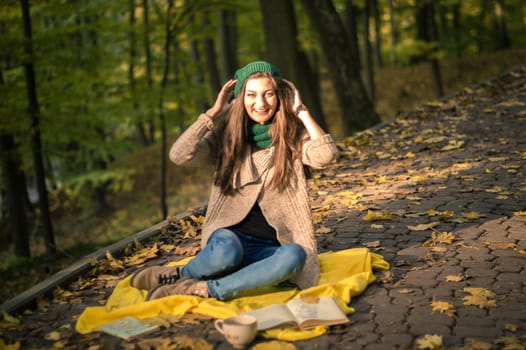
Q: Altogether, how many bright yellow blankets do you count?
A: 1